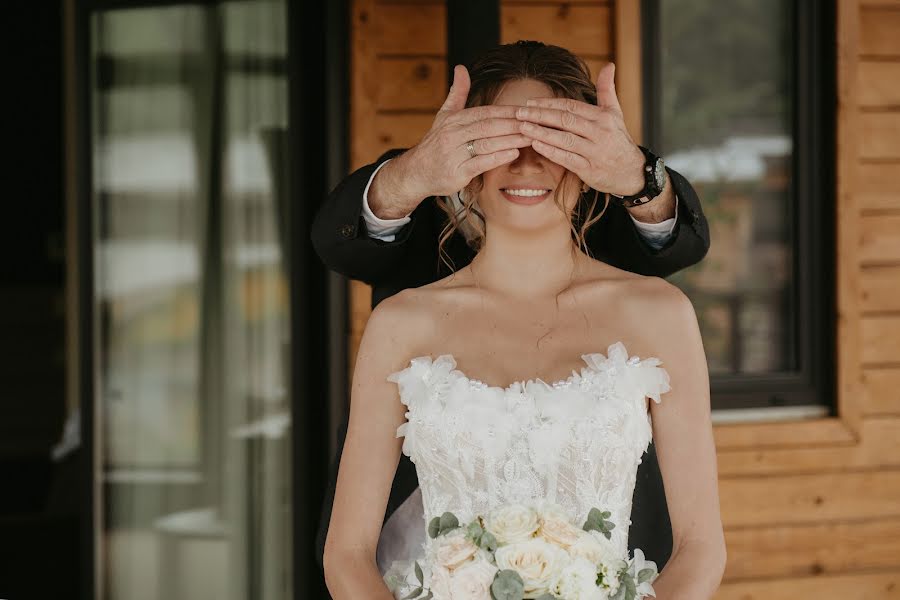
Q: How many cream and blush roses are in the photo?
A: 6